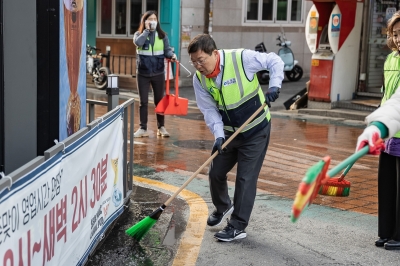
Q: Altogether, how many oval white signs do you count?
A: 2